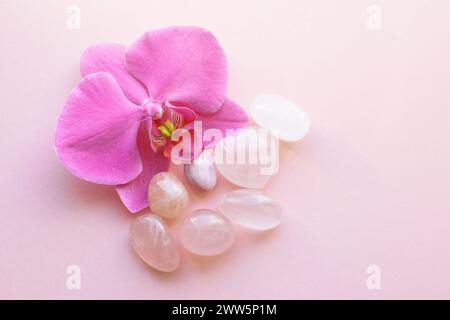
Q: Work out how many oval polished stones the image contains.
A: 7